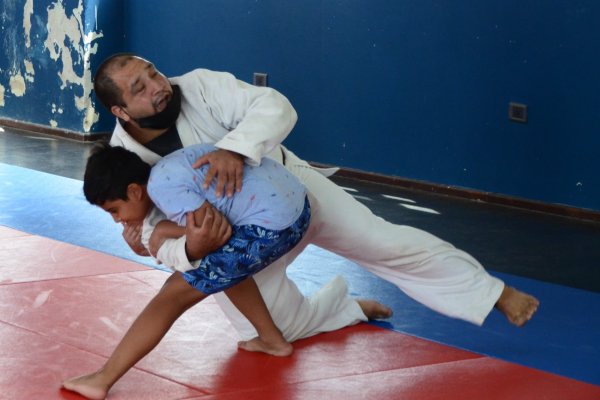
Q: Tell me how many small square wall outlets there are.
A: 2